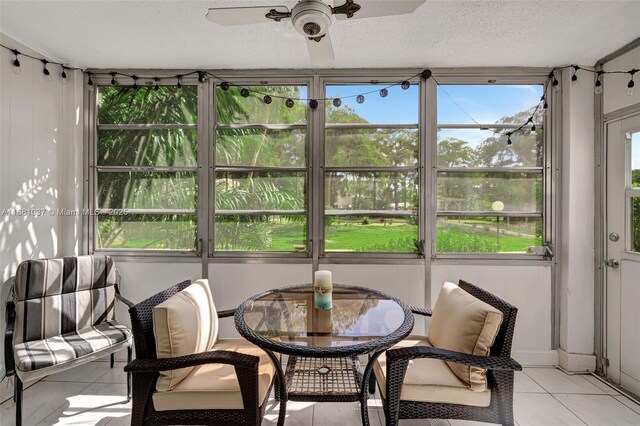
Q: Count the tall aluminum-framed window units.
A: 4